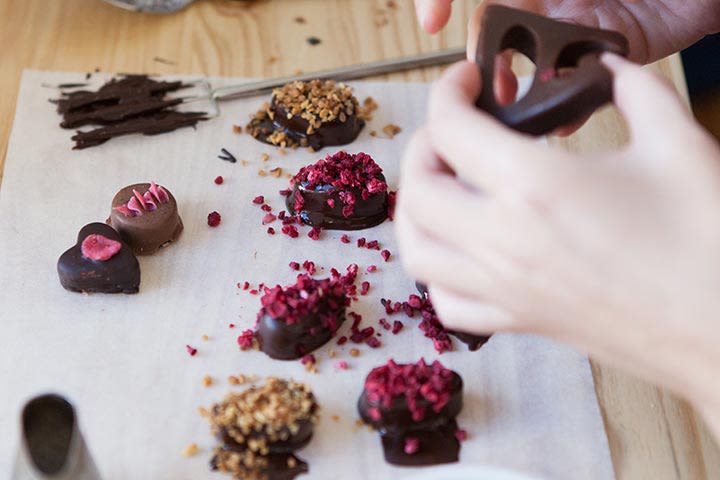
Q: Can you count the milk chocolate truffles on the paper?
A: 1